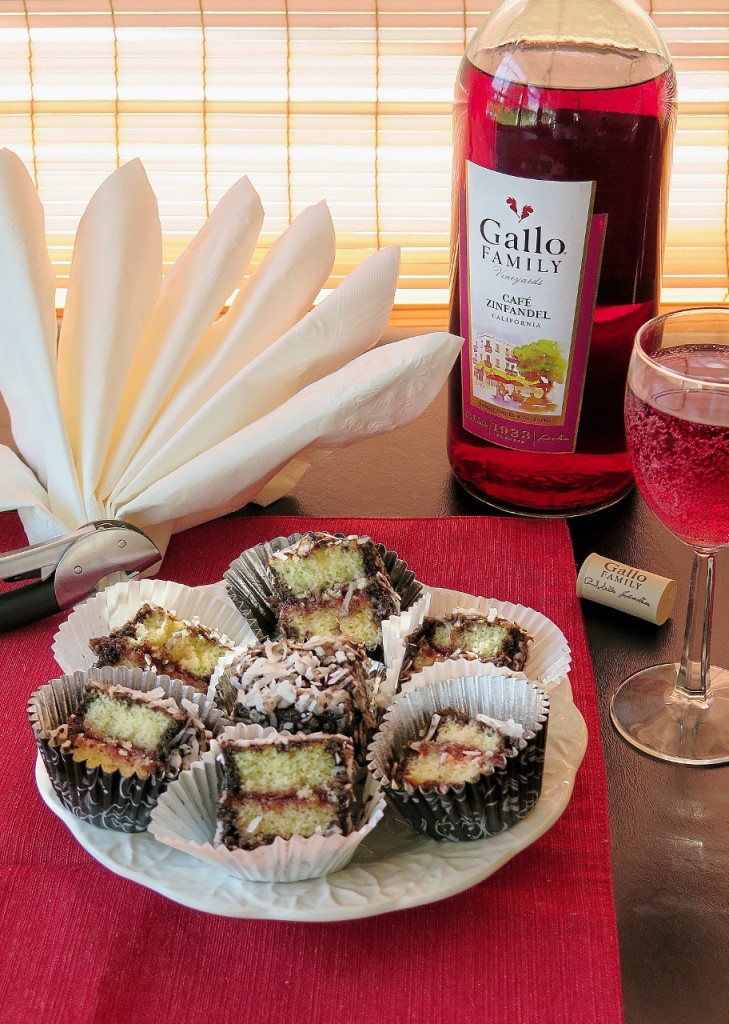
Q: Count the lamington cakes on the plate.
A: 7